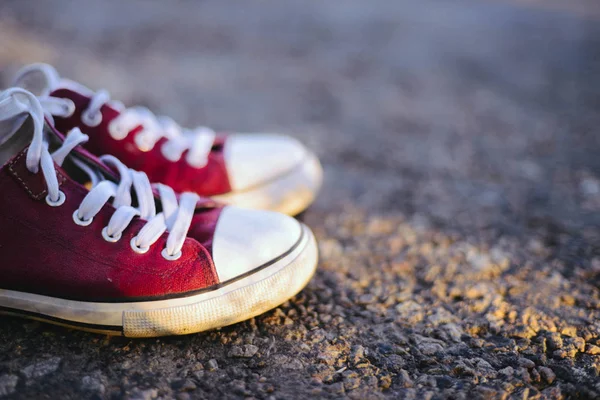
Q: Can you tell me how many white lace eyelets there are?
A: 11